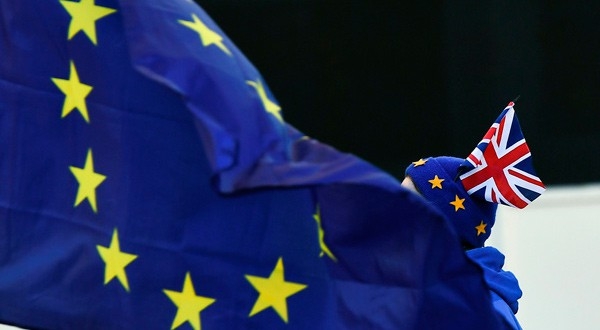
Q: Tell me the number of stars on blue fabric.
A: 13